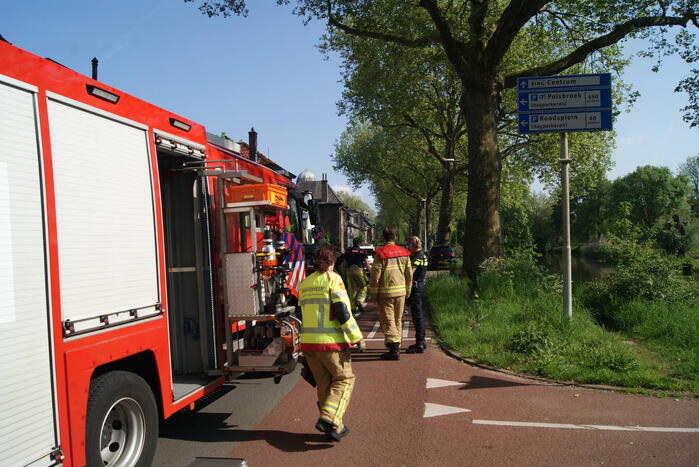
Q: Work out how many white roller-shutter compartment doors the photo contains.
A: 2